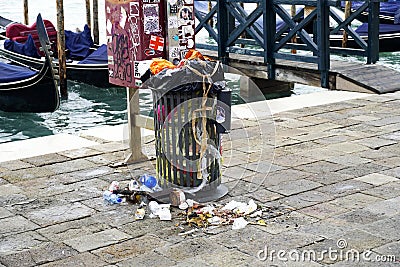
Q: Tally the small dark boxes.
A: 1